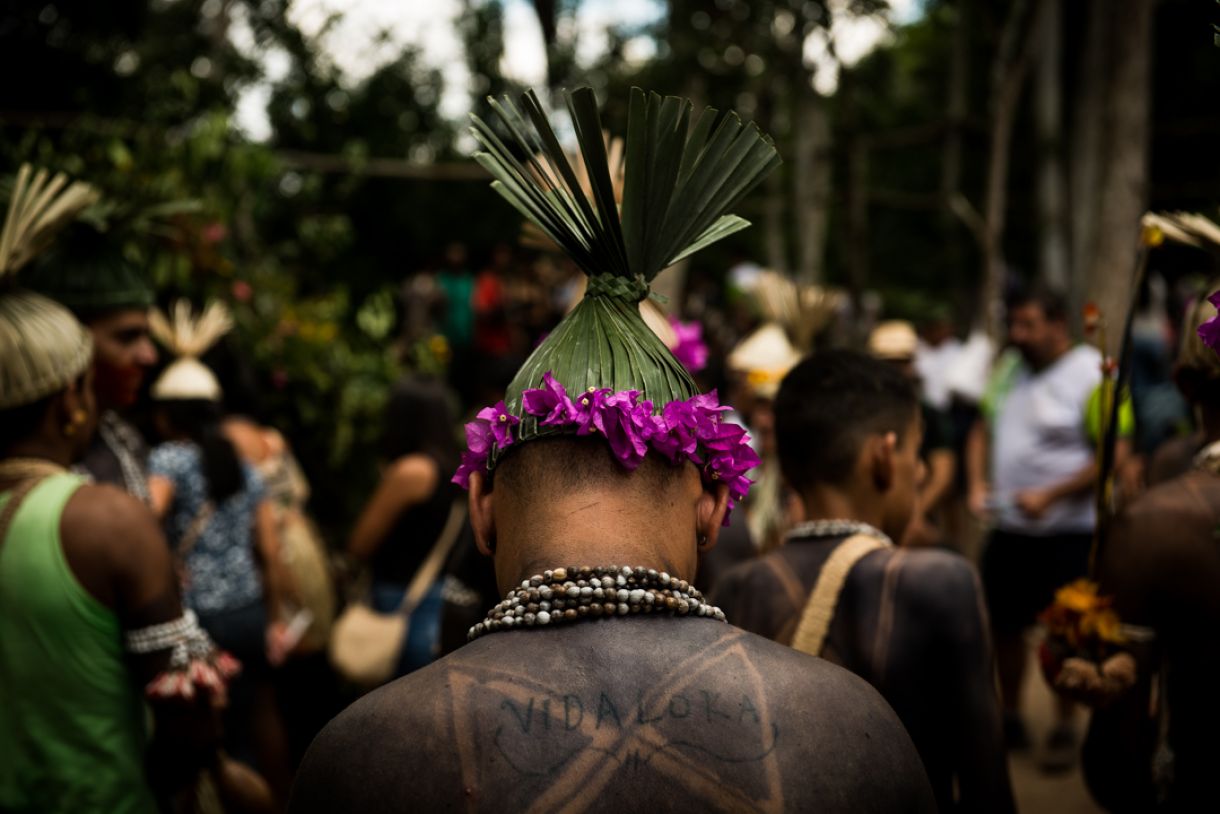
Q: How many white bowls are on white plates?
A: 0